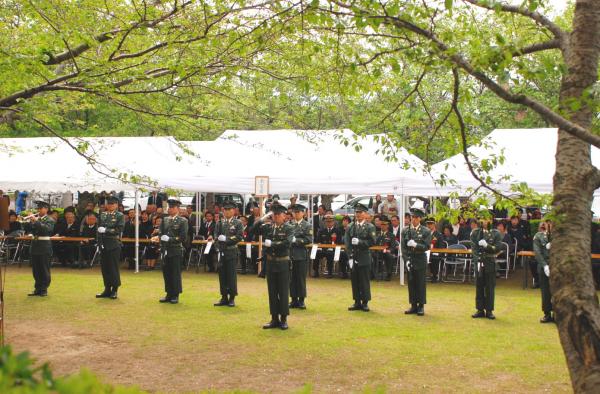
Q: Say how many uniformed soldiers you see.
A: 10